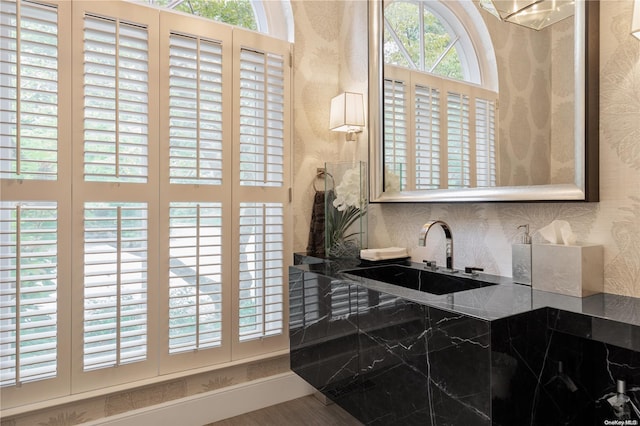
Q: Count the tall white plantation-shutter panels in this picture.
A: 4